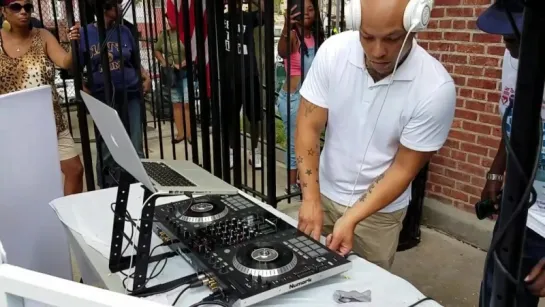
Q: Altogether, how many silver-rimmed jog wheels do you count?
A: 2